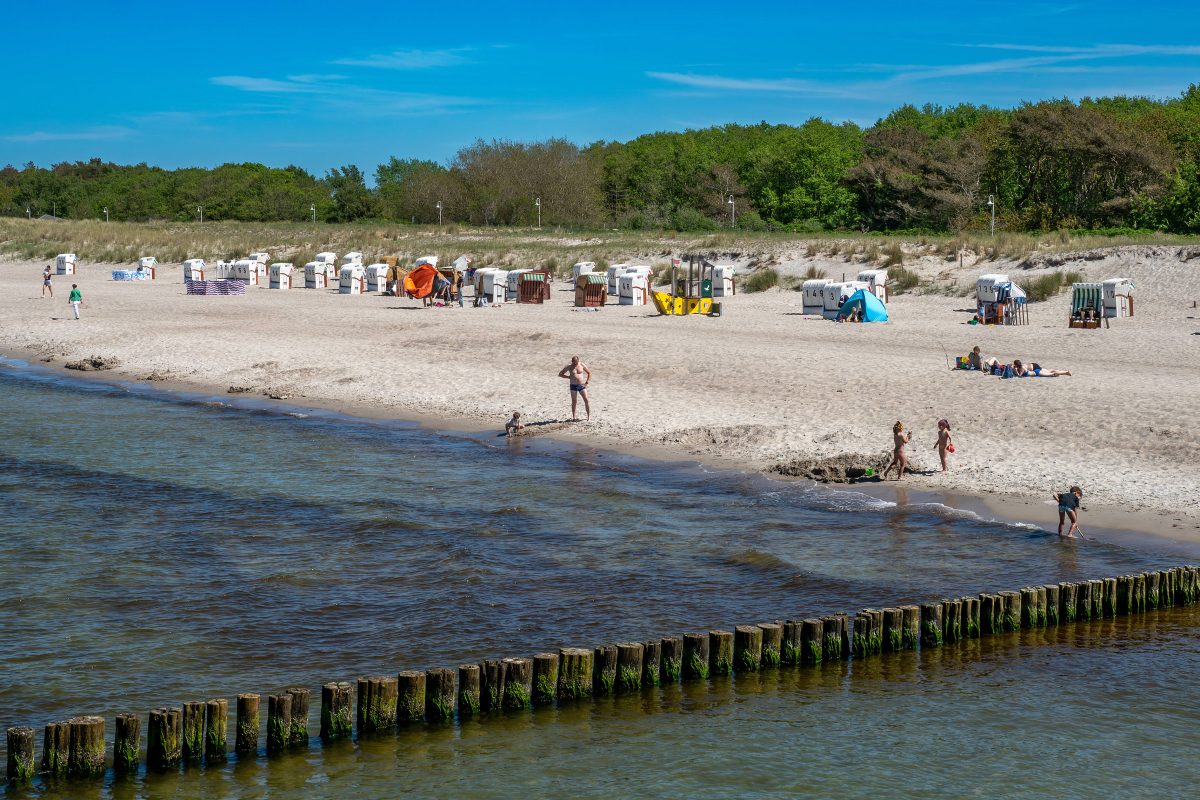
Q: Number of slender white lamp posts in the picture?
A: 8